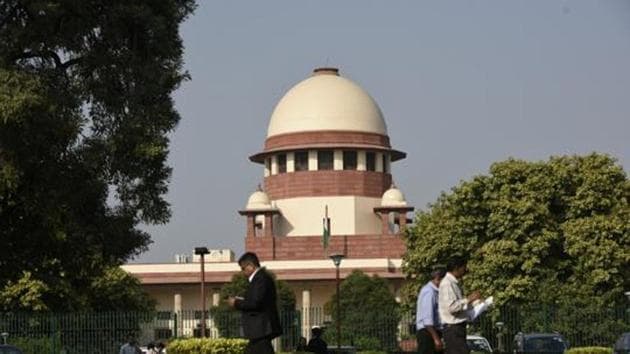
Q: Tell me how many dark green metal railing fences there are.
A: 1